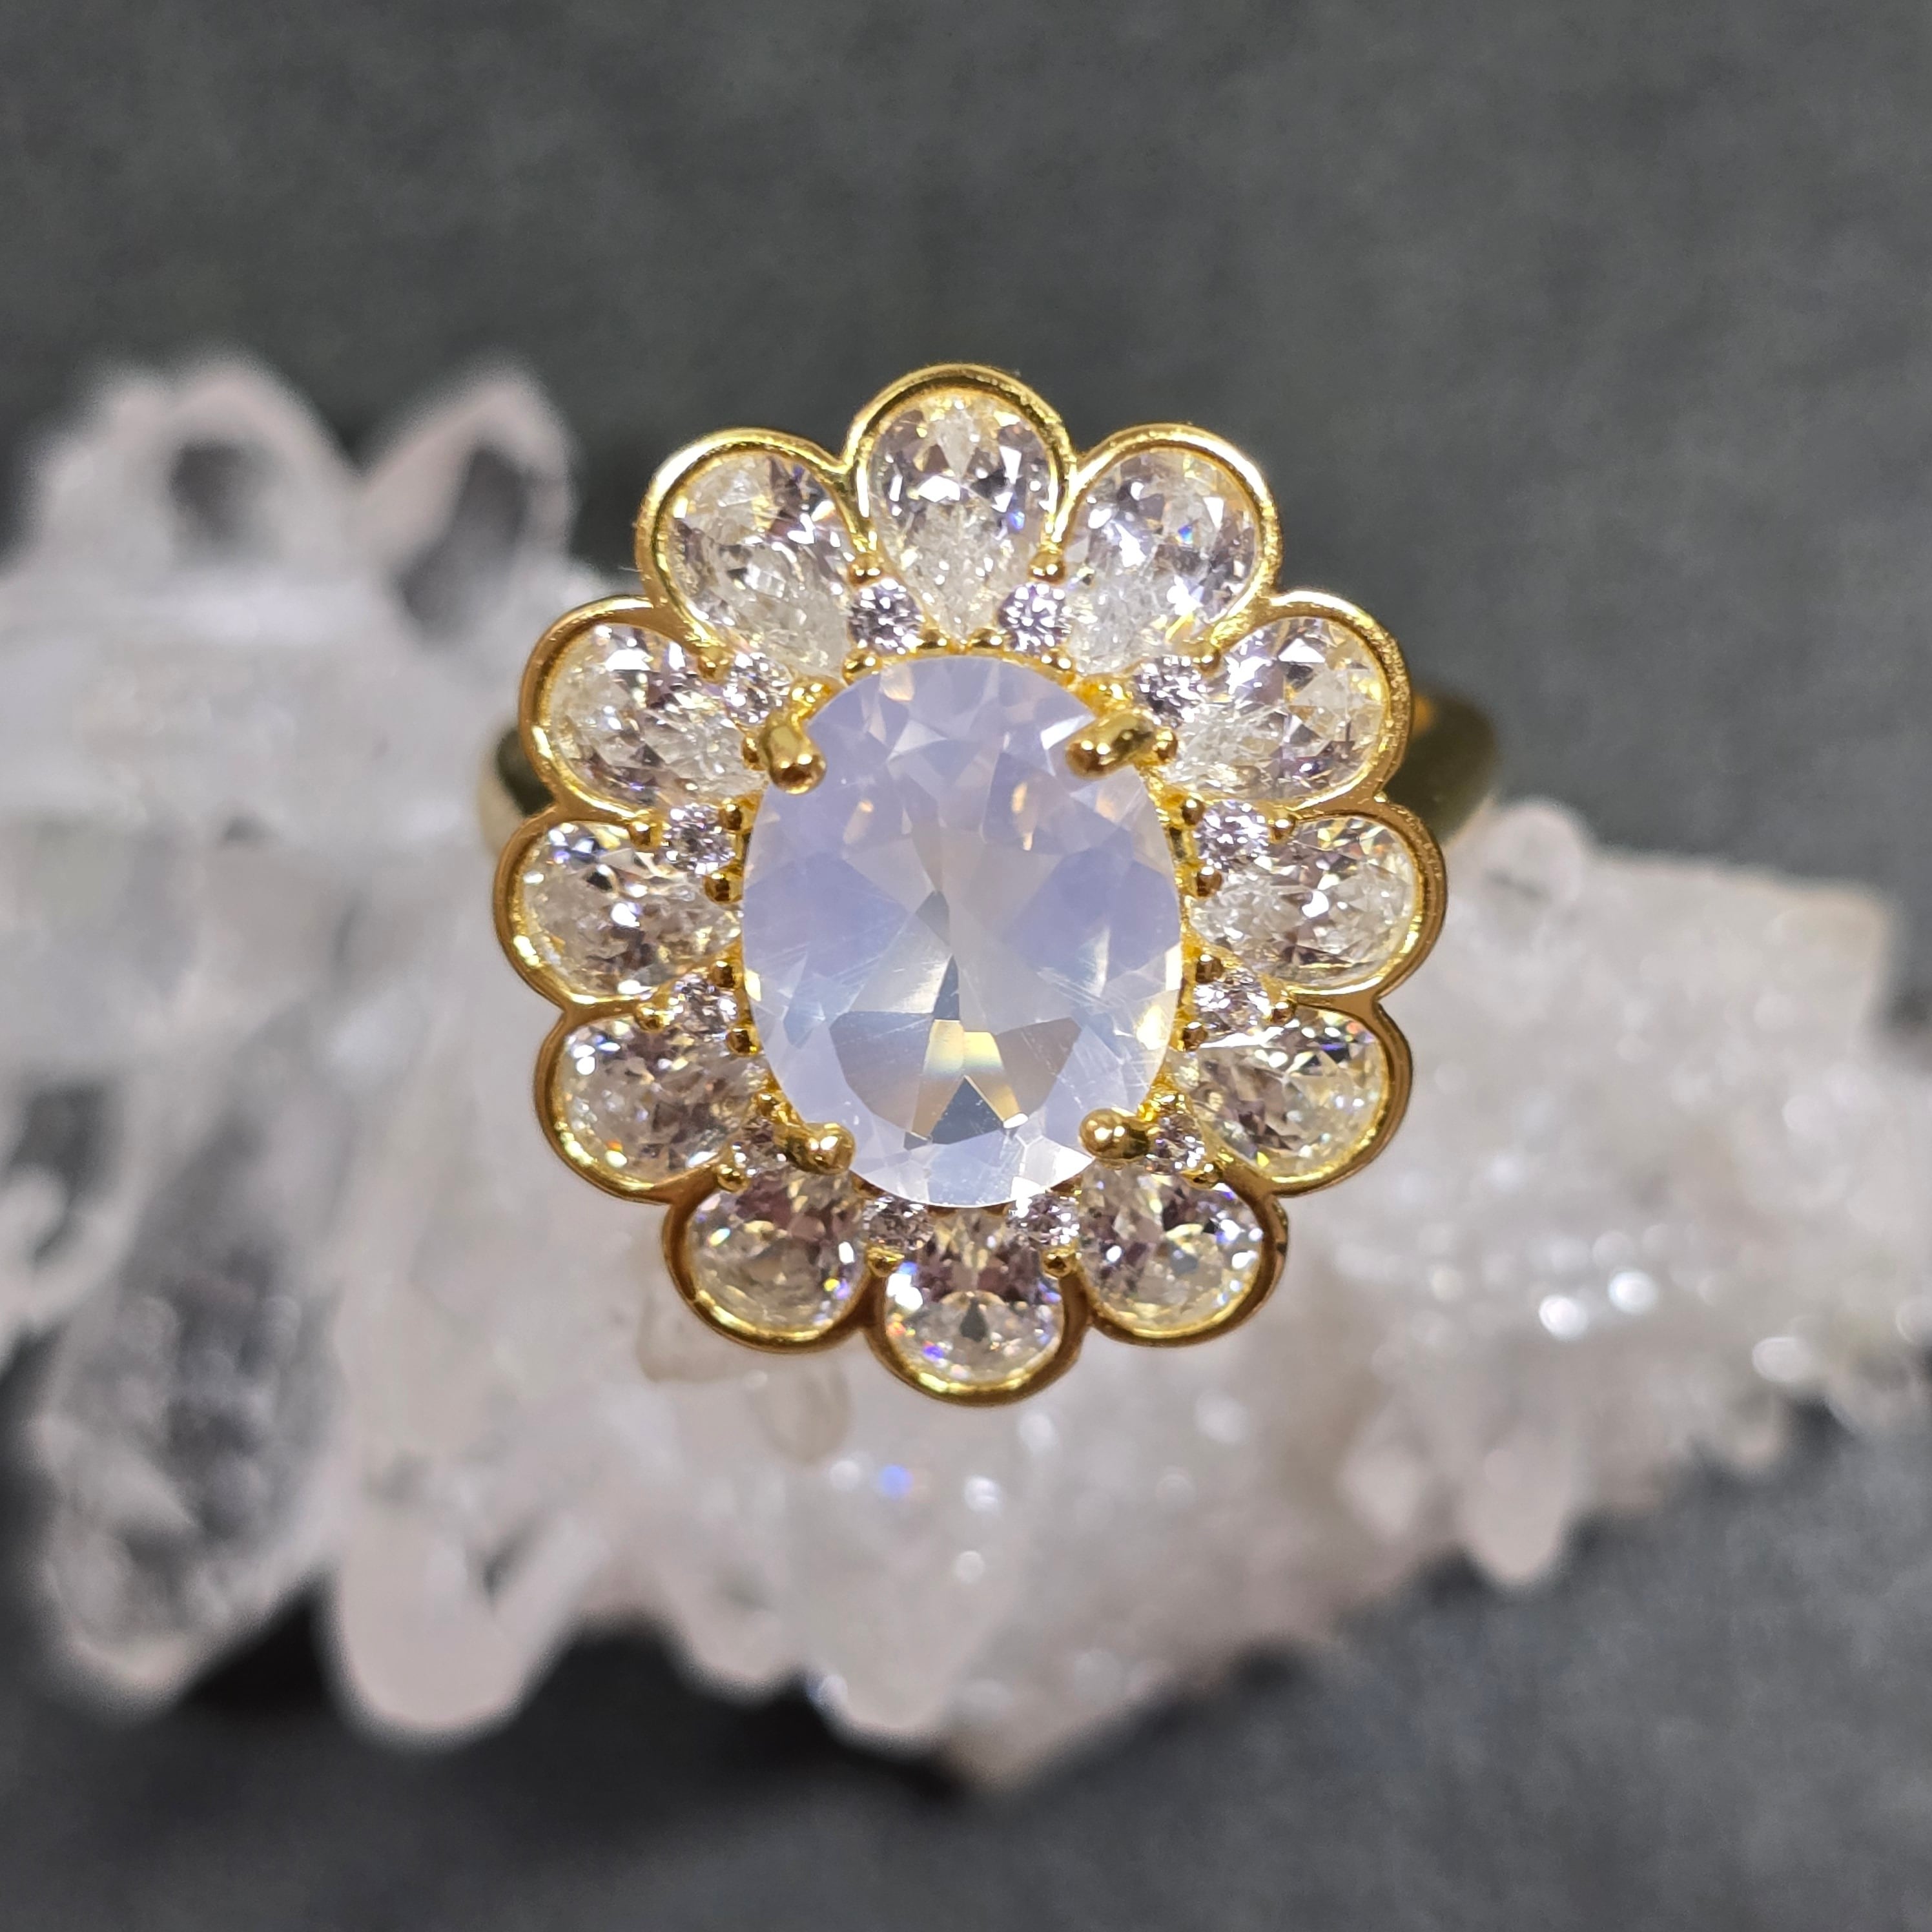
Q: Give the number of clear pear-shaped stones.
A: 12